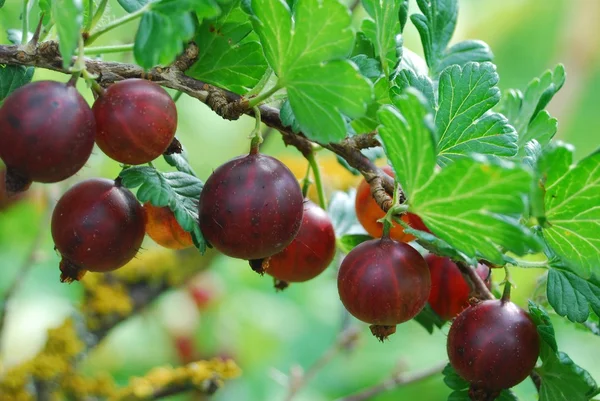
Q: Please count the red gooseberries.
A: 10